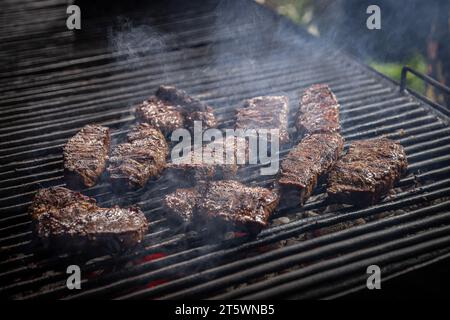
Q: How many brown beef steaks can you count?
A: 10